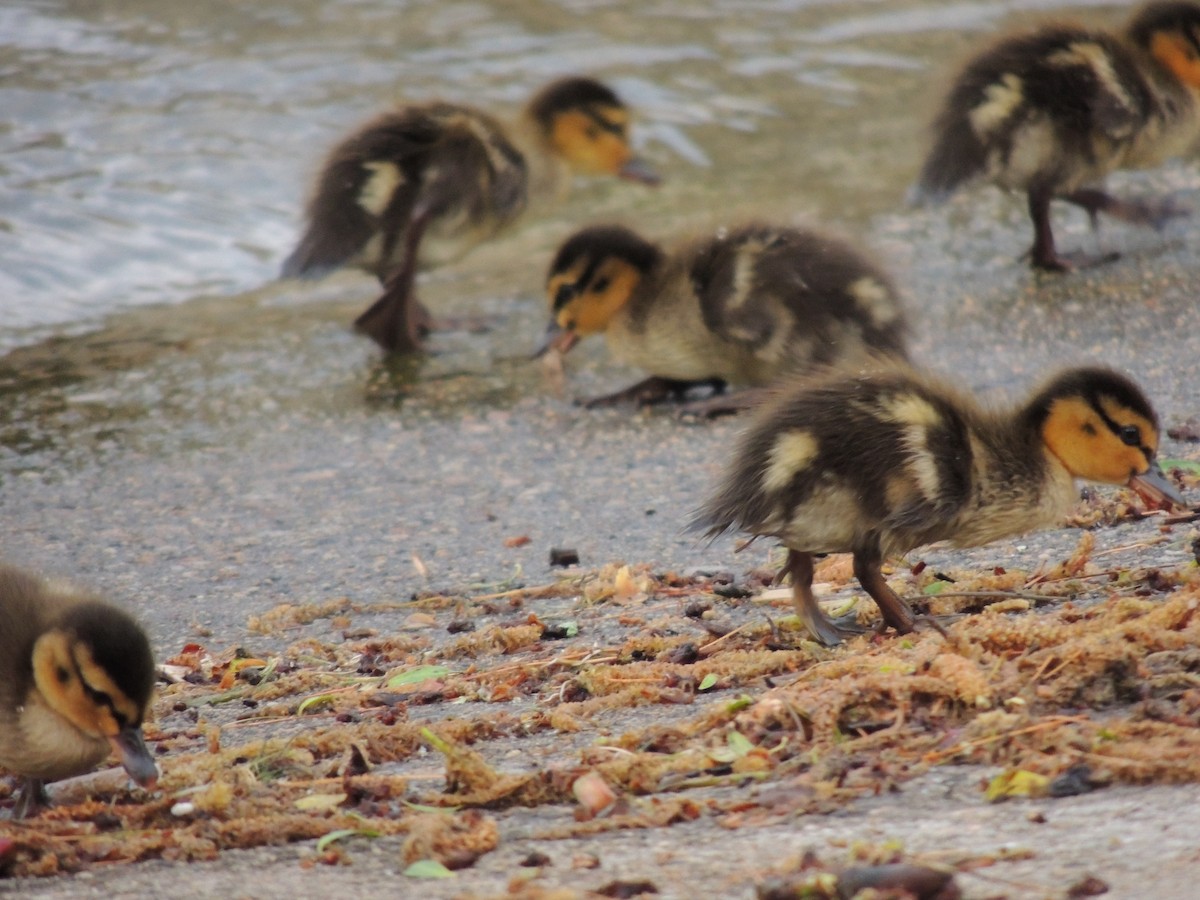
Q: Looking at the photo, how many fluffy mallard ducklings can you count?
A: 5